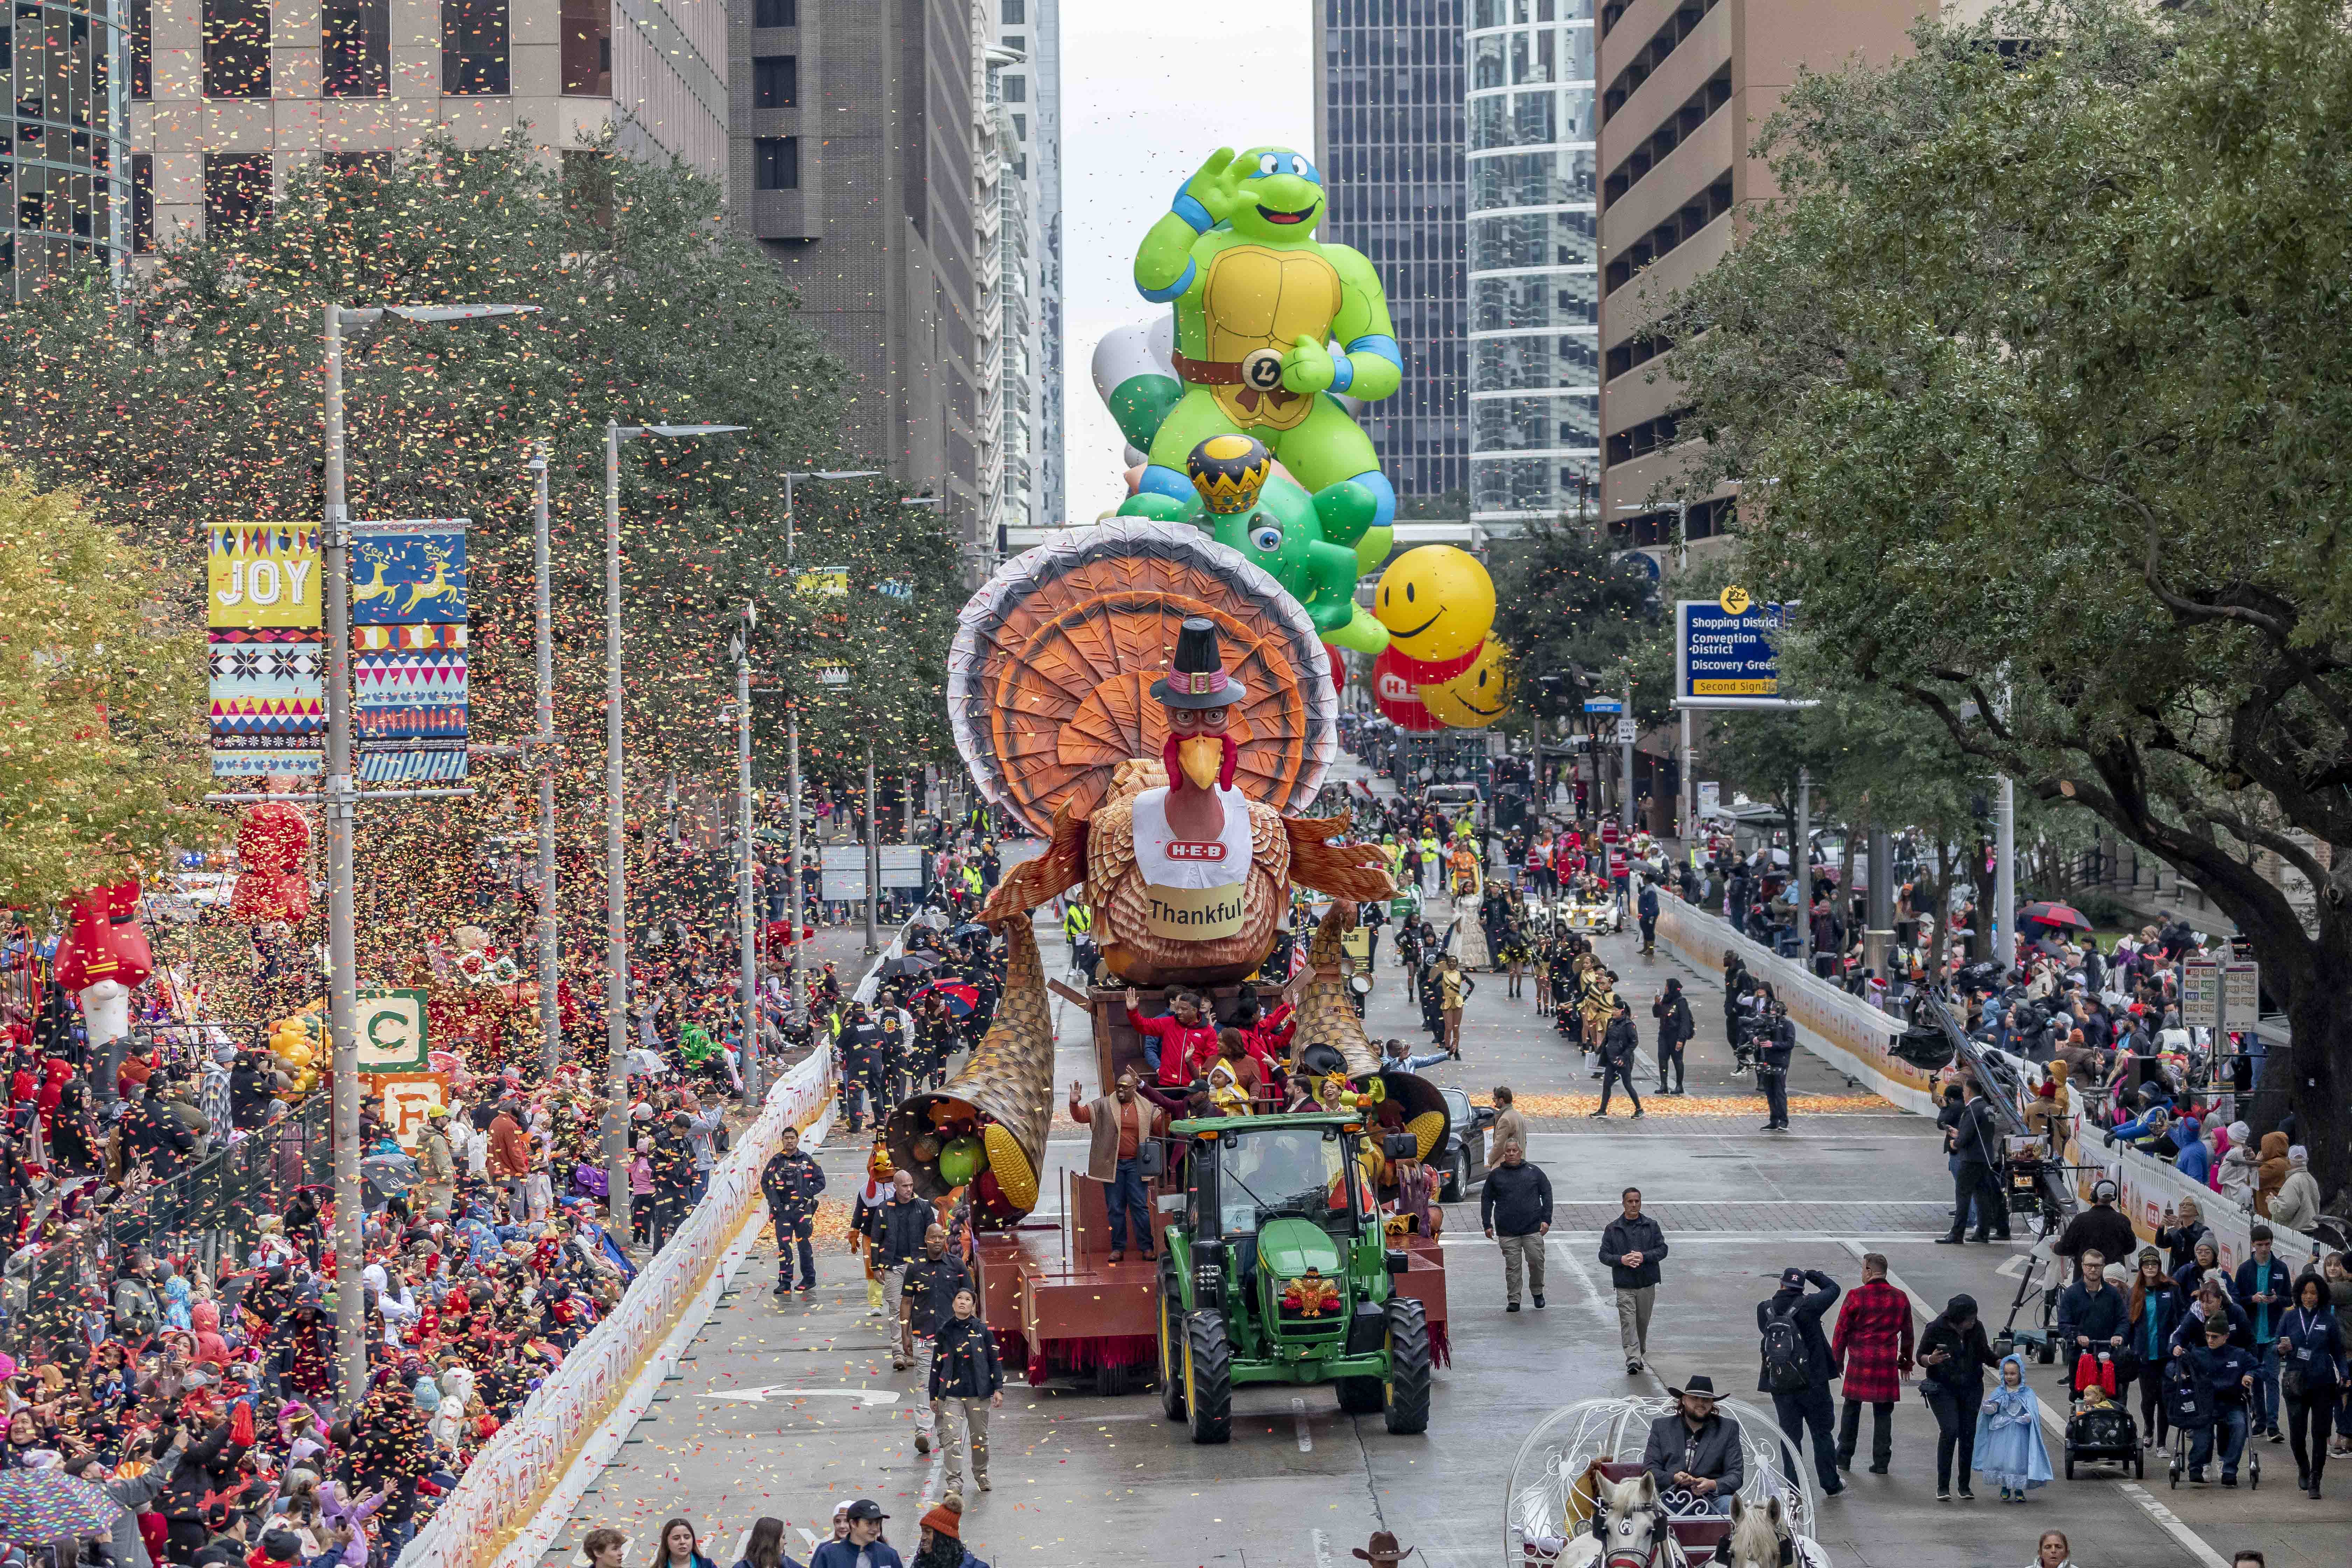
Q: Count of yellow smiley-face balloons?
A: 2